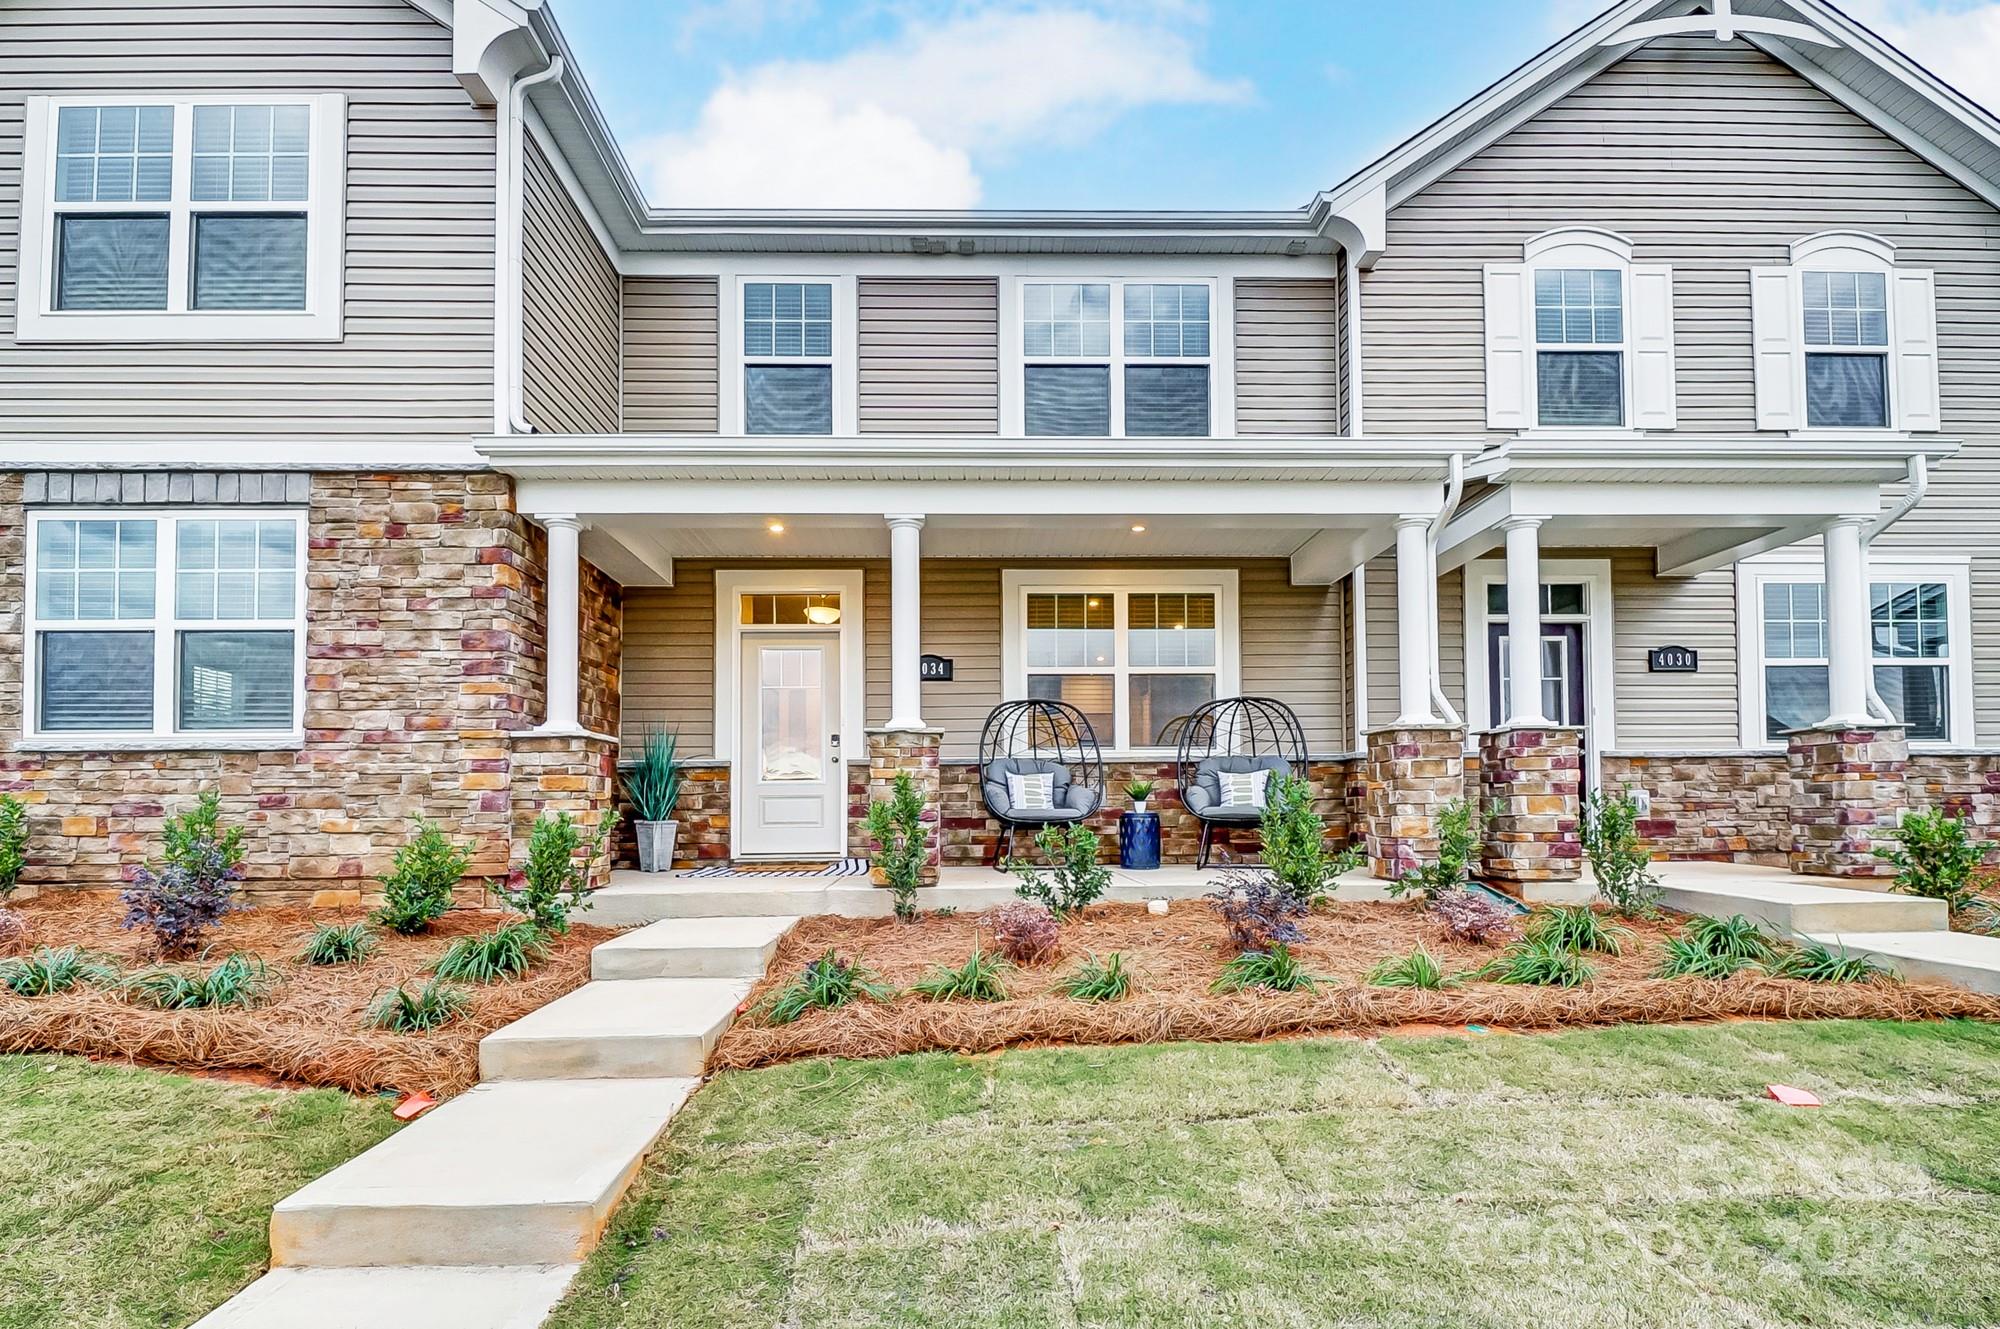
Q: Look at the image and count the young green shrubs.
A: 10